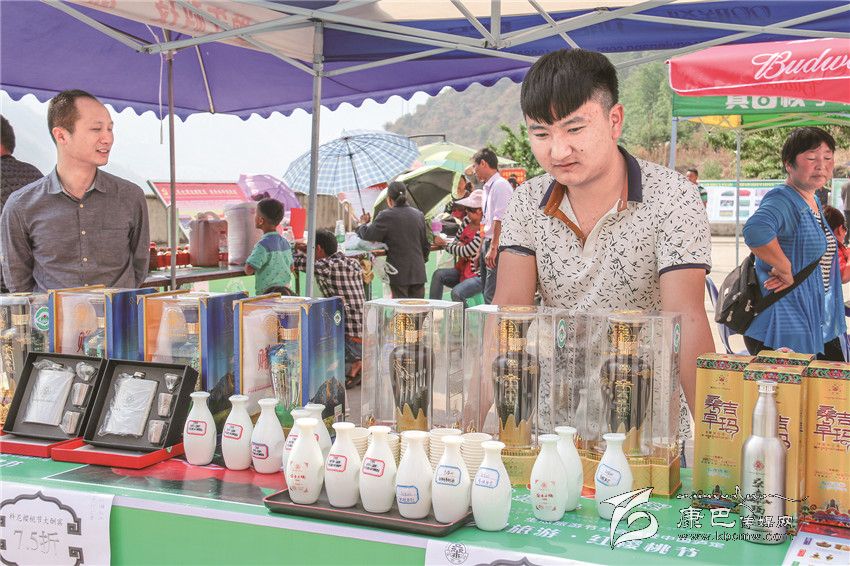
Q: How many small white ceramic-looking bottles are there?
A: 14